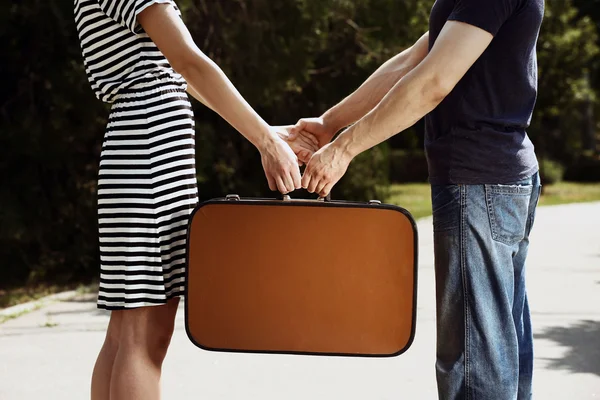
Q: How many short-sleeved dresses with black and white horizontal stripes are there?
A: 1